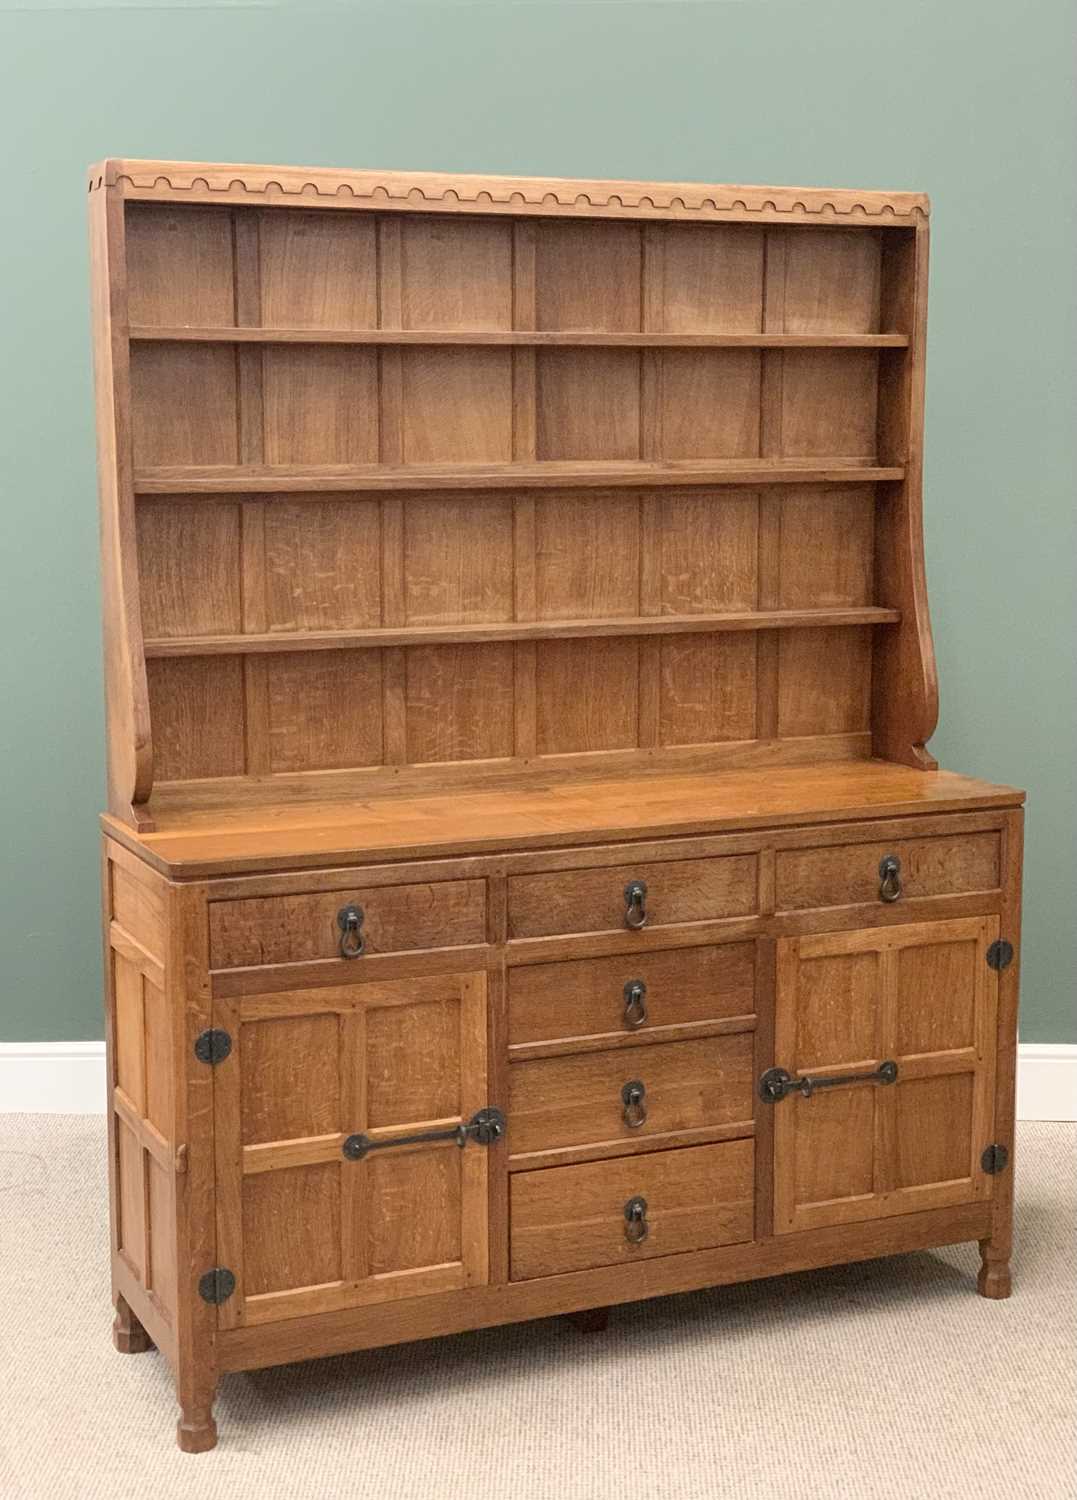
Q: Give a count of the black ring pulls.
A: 6